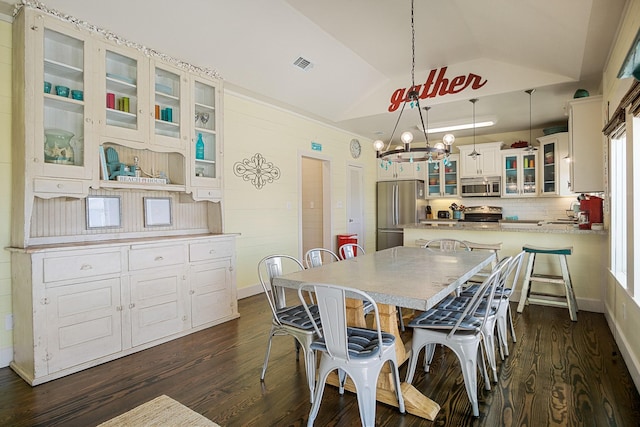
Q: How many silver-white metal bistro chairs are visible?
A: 8